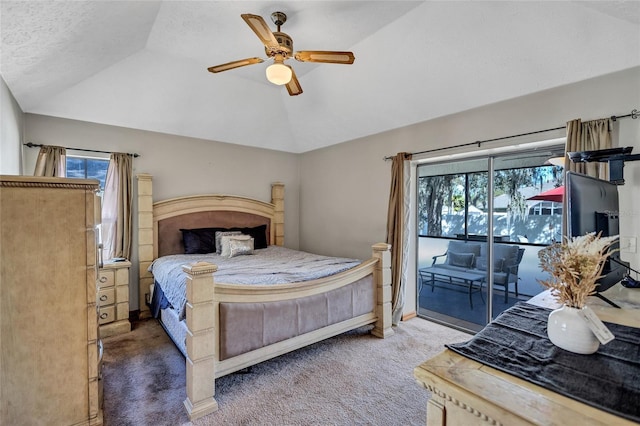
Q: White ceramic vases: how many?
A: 1